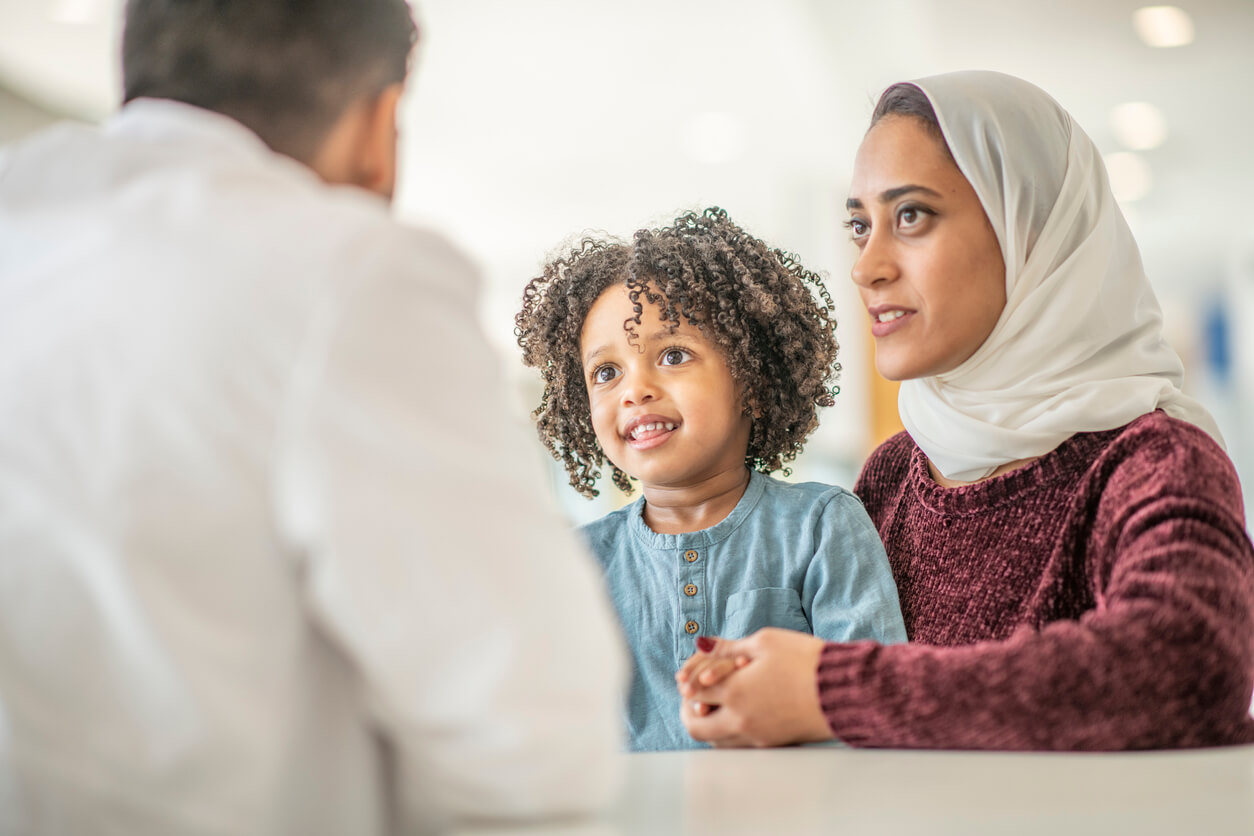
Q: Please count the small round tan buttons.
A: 3